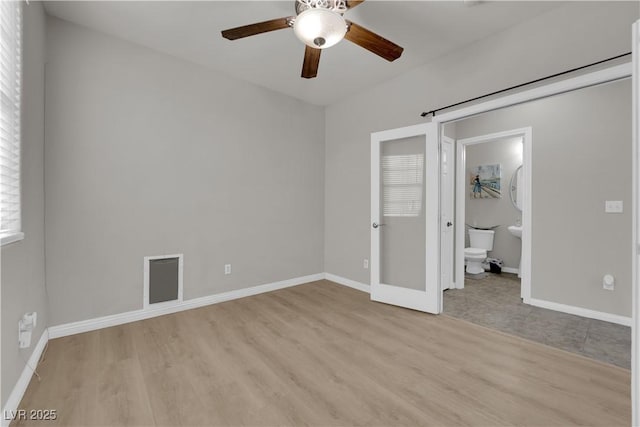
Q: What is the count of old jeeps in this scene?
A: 0